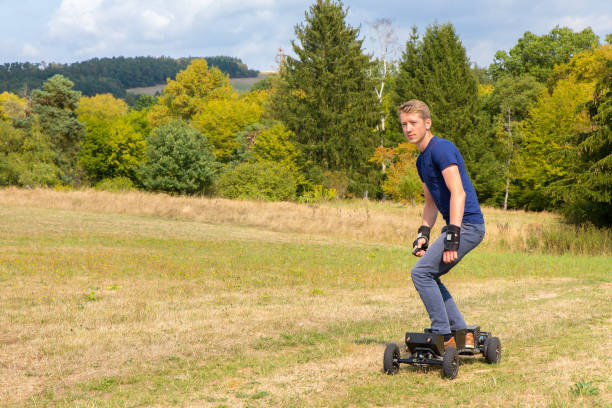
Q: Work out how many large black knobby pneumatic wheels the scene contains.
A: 3